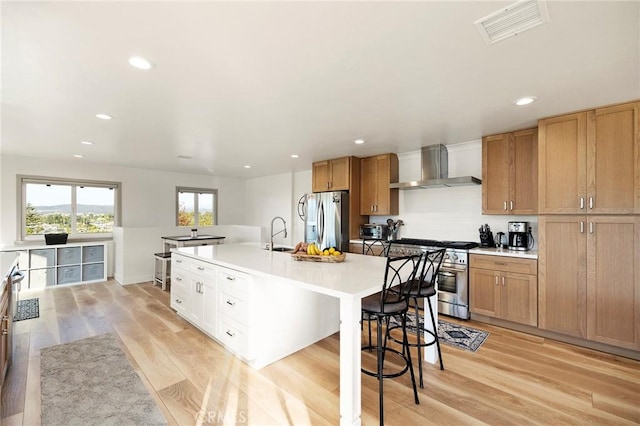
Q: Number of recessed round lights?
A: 8